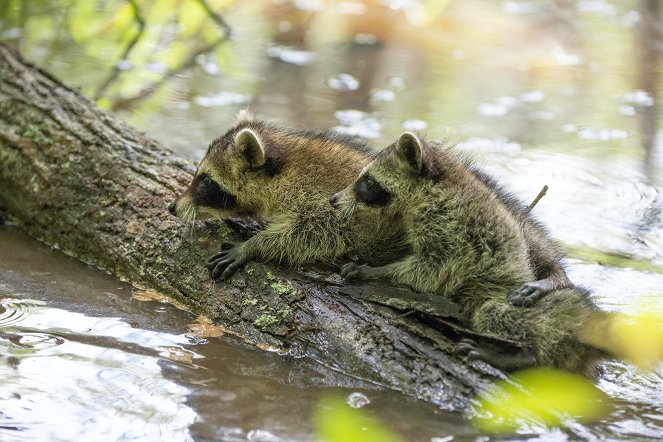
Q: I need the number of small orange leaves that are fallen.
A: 2